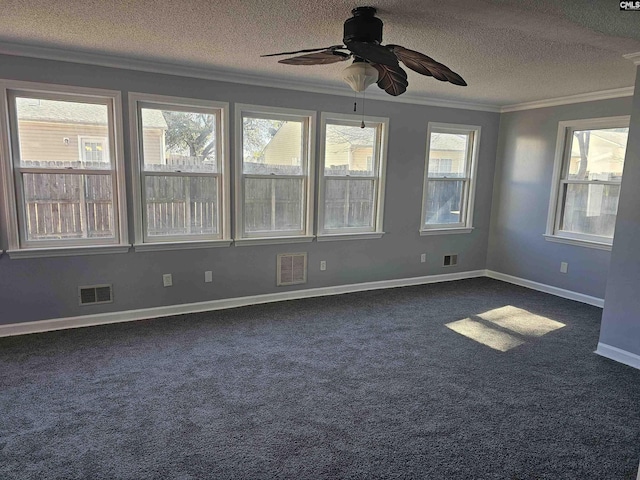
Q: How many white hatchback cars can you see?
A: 0